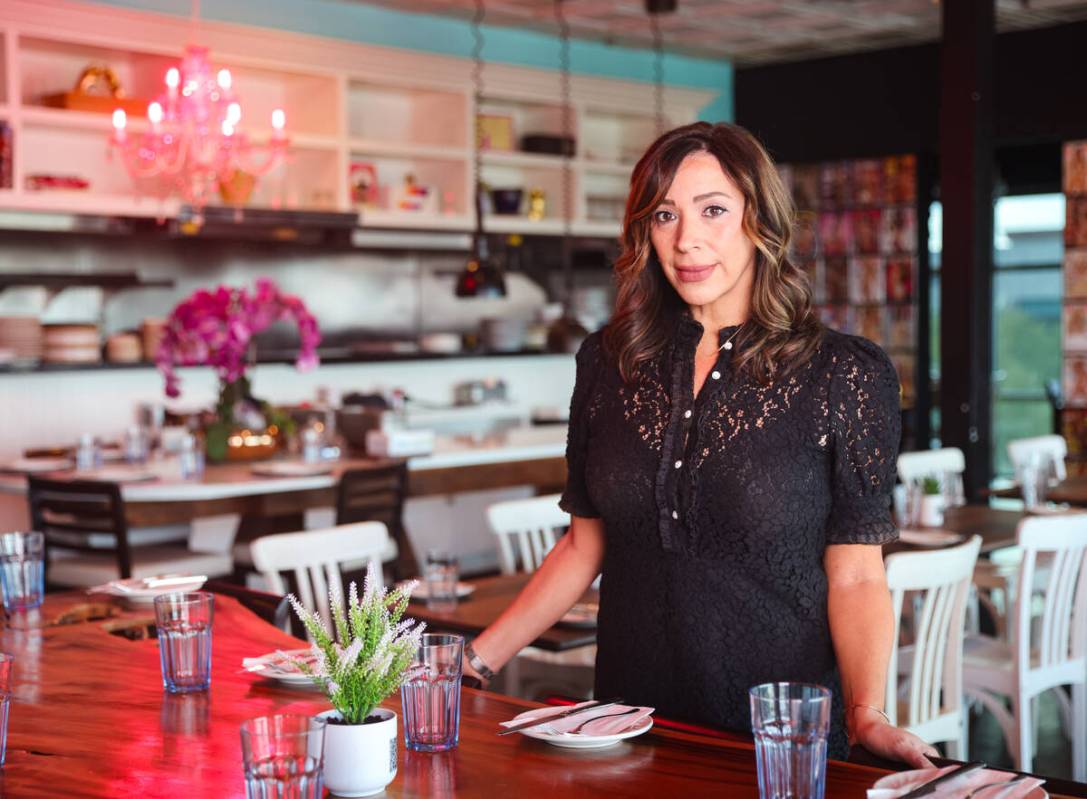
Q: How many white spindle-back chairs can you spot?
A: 6